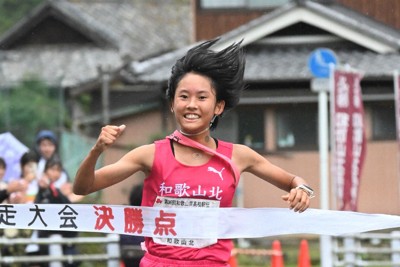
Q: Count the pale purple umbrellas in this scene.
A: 1